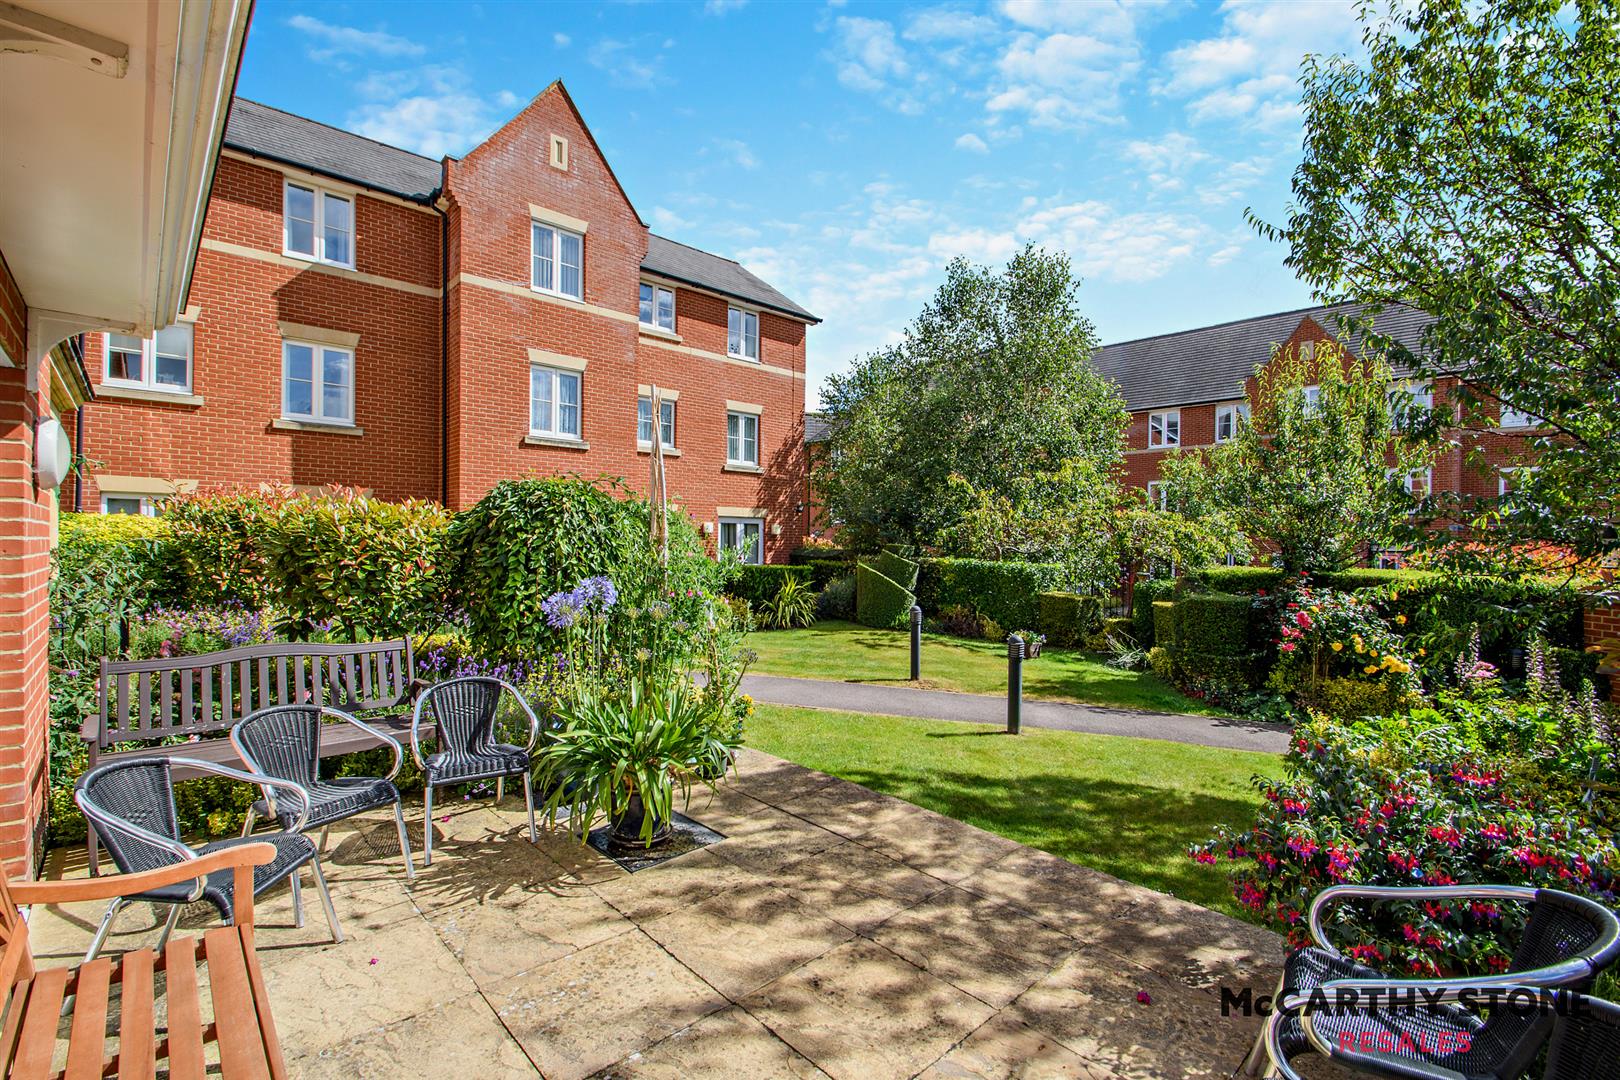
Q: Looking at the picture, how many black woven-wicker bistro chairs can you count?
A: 5